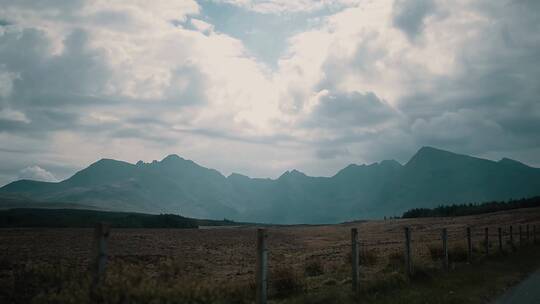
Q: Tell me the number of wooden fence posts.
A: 12